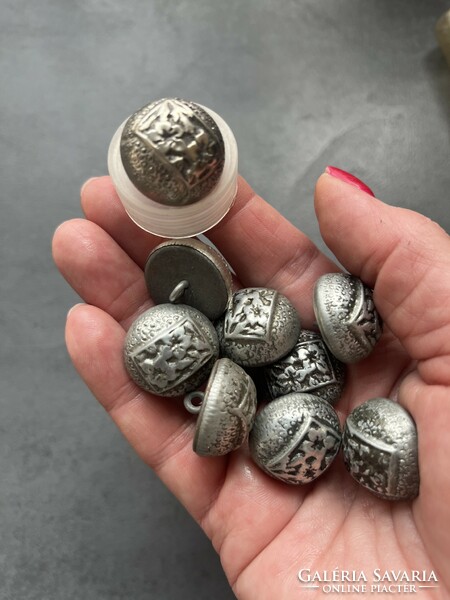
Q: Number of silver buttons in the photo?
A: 9